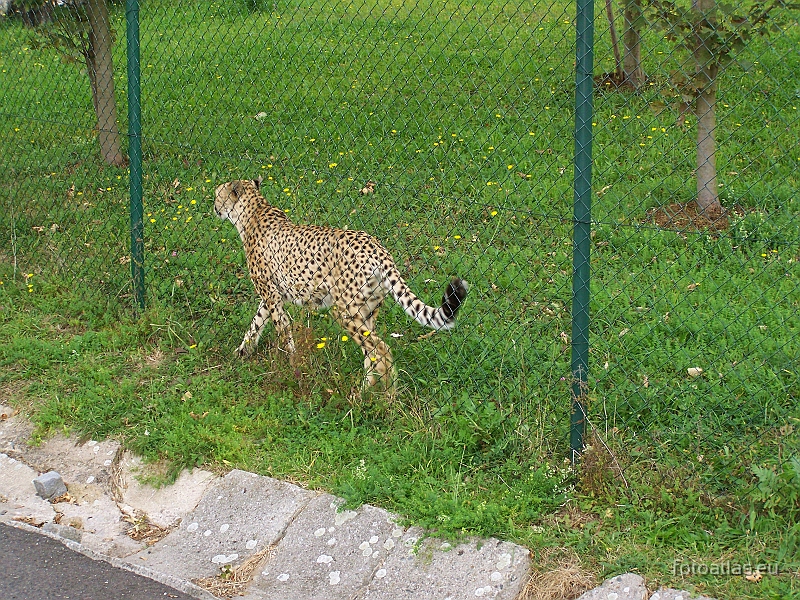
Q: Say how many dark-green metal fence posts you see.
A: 2